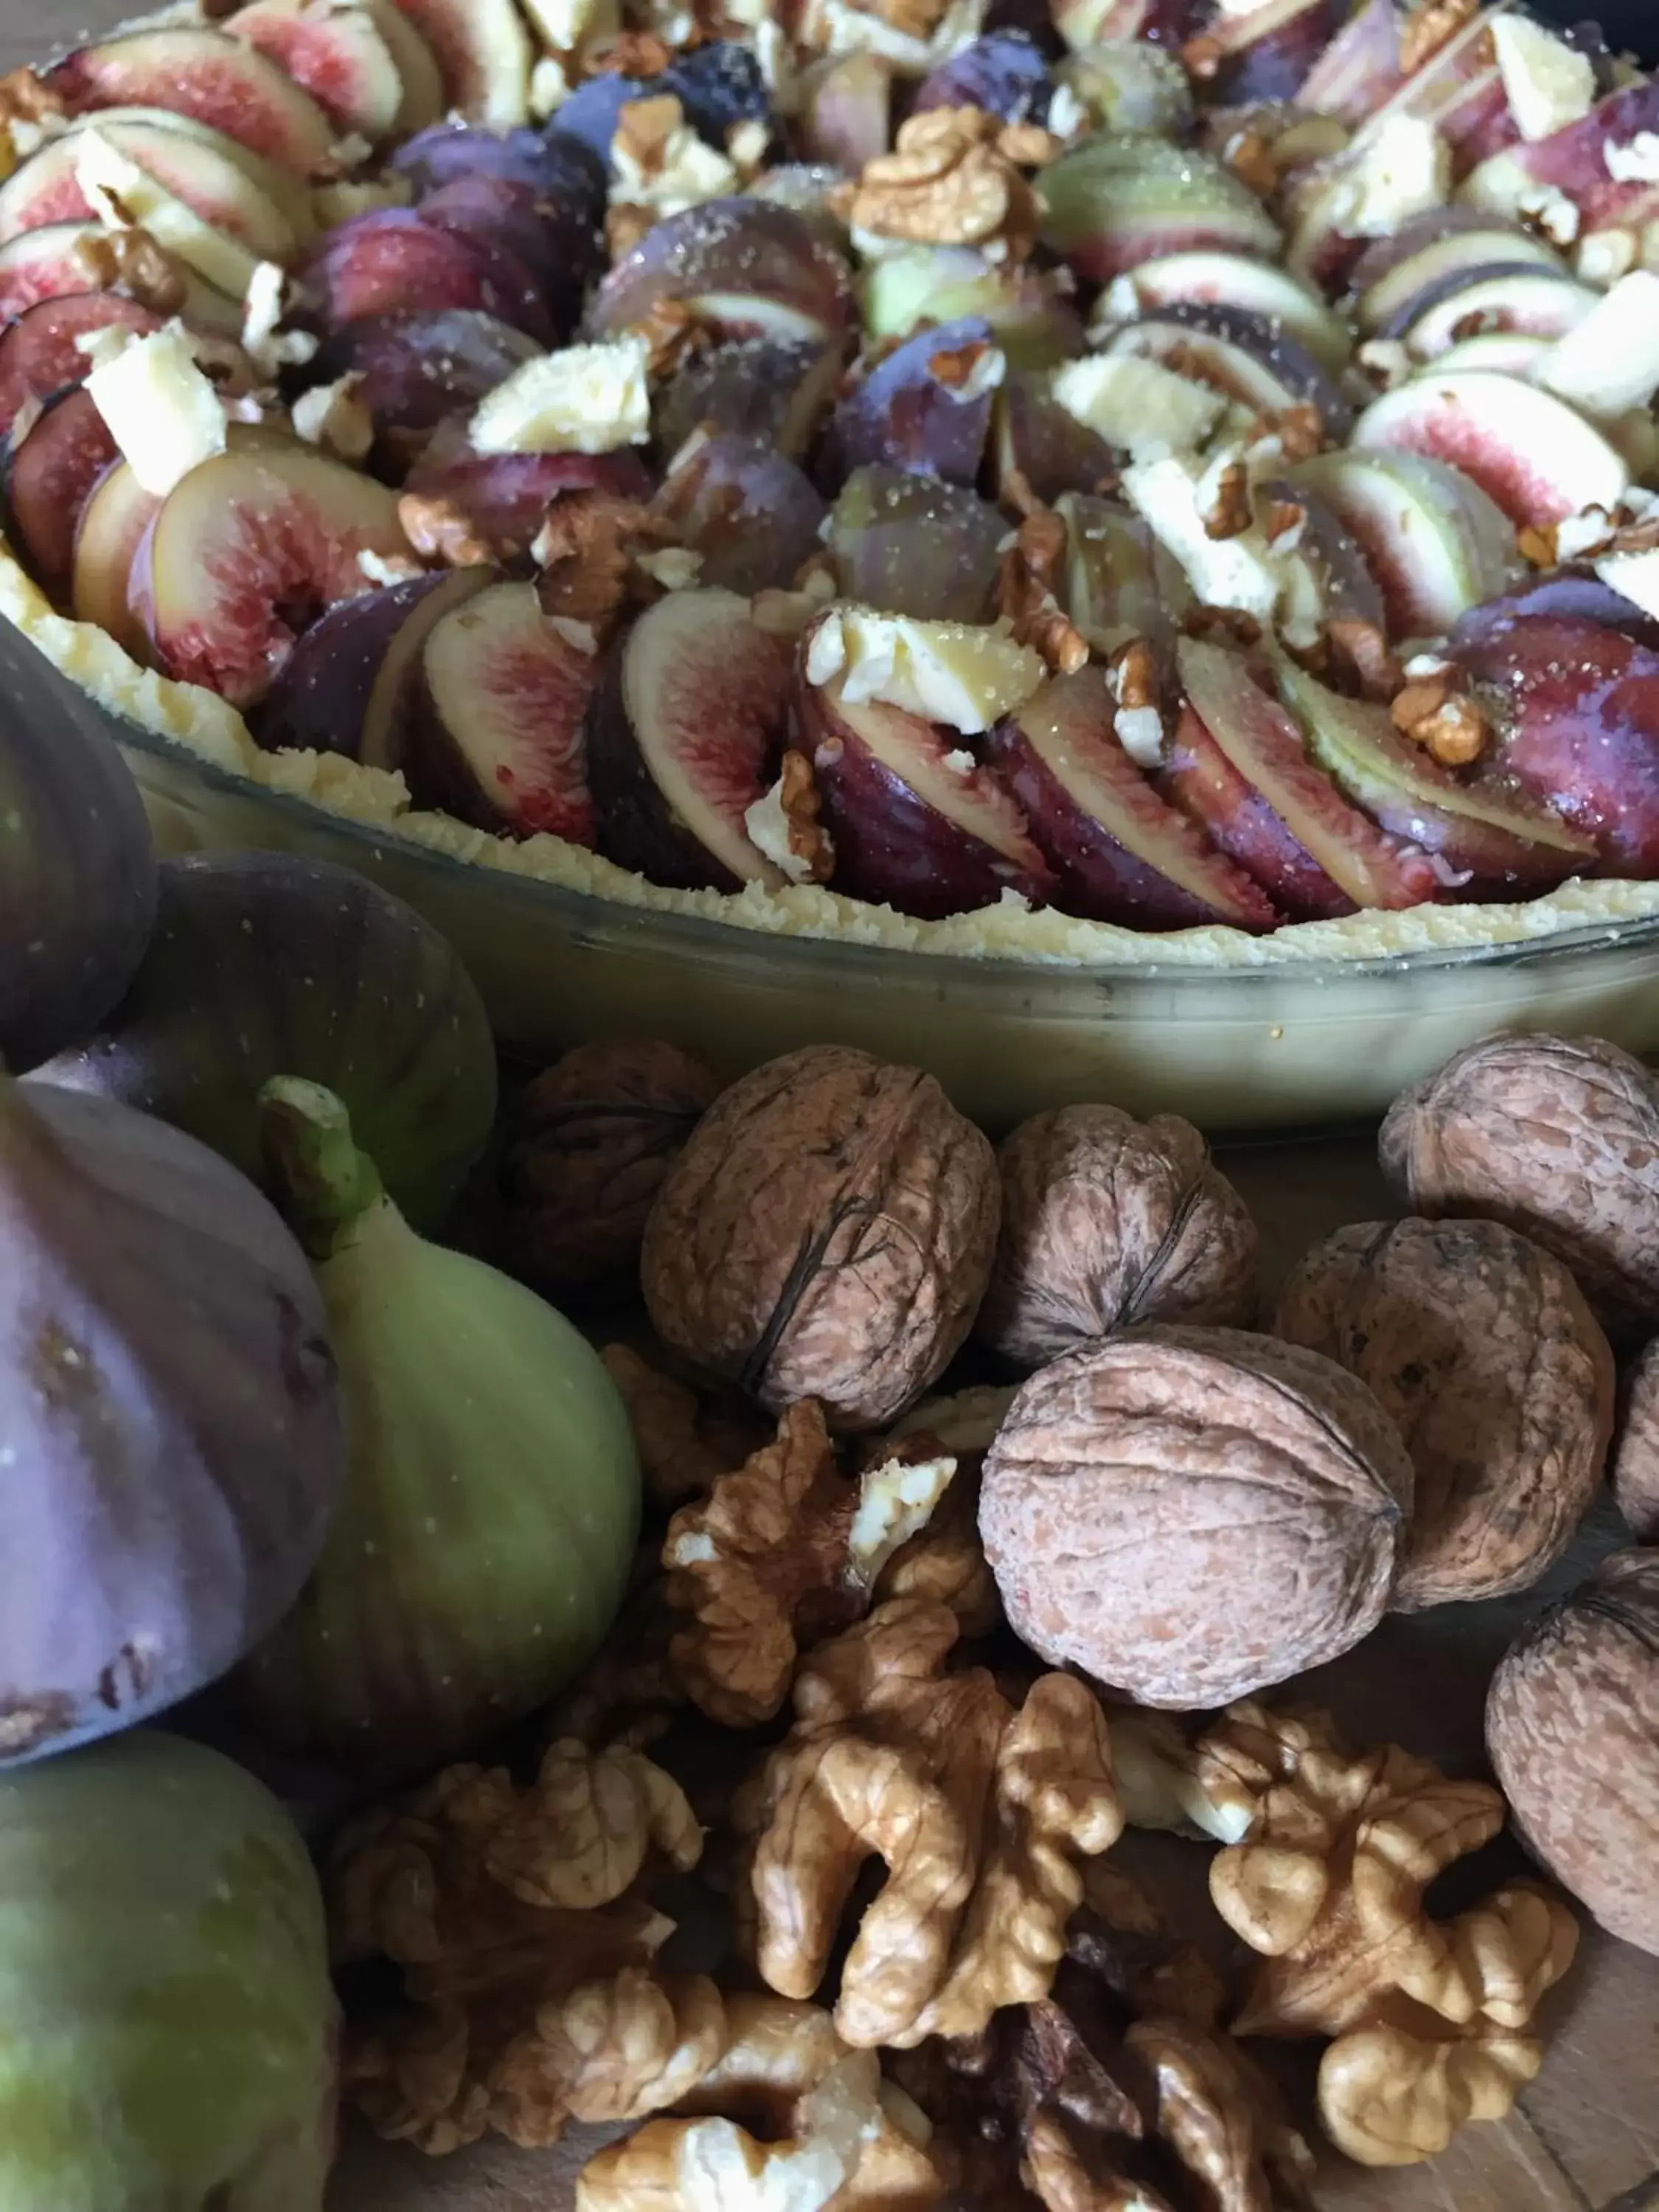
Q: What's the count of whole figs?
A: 5